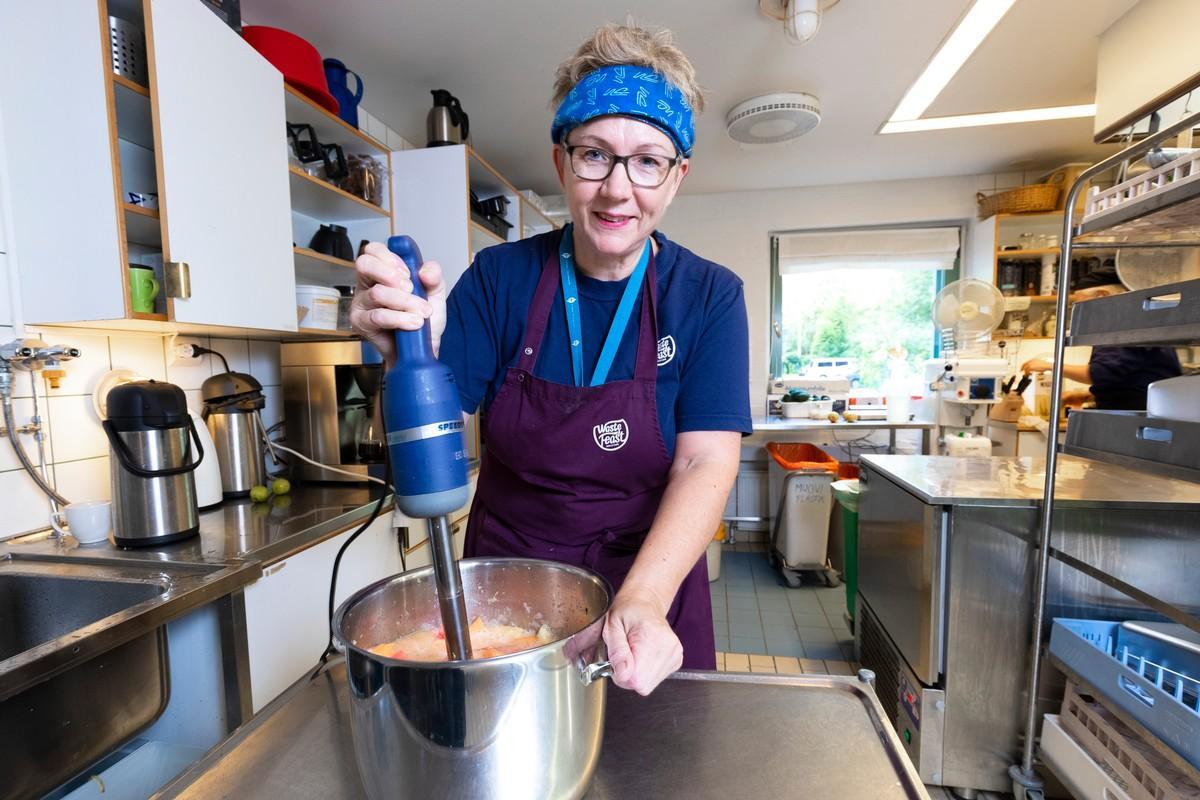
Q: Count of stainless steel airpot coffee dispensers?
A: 2